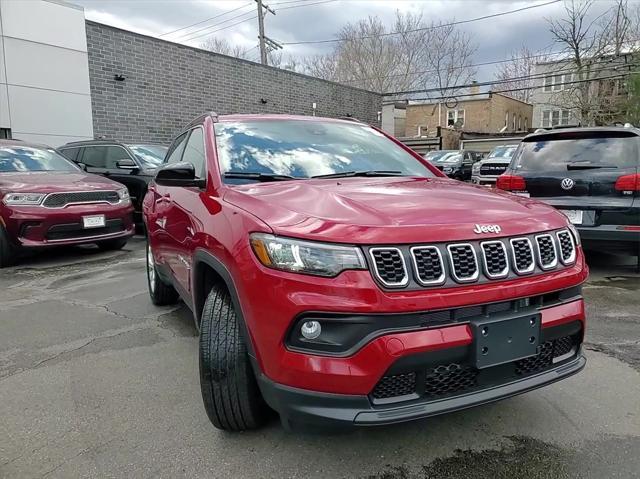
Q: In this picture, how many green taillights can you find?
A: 0